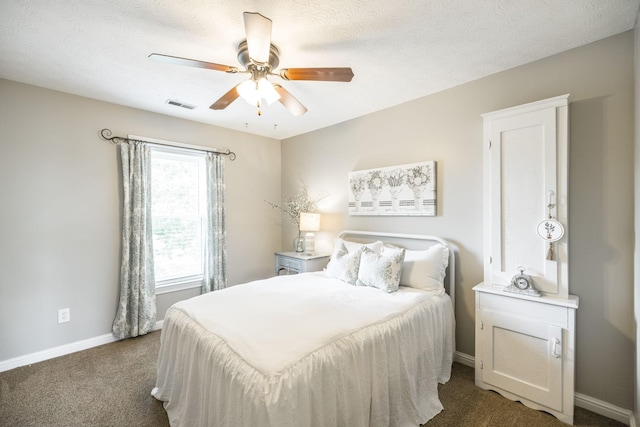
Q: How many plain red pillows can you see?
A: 0